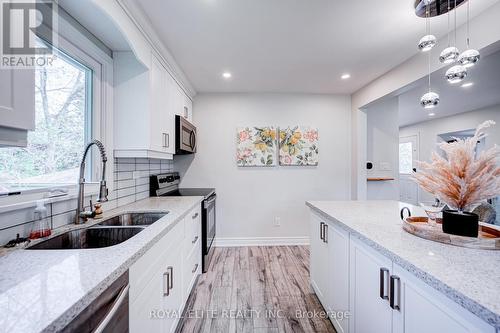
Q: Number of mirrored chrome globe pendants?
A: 5